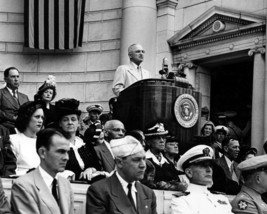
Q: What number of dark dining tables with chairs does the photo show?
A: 0